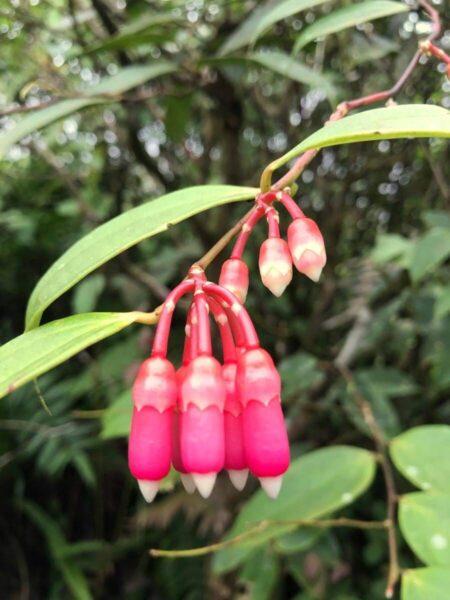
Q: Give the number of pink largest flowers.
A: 5